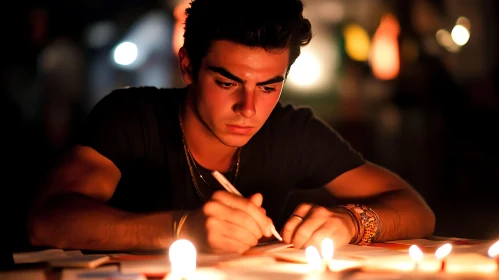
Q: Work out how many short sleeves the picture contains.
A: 2